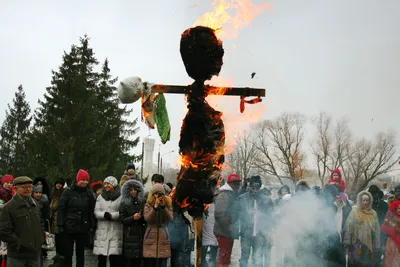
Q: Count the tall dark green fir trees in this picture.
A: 3